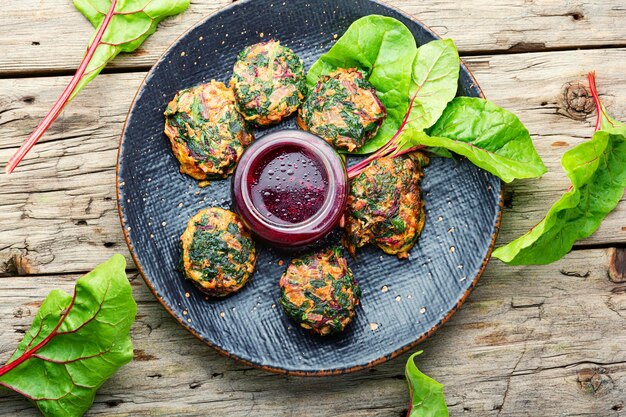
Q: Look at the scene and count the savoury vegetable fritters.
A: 6